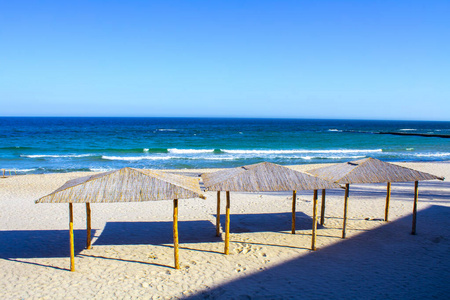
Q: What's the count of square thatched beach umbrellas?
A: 3